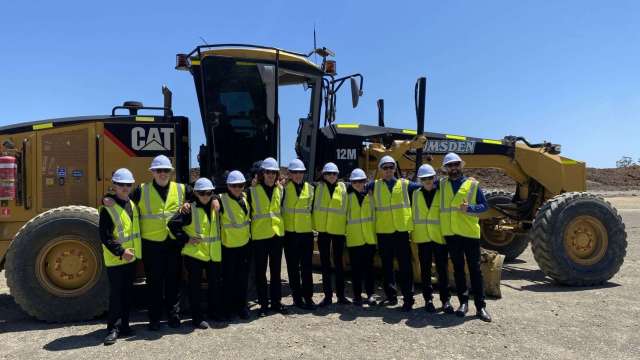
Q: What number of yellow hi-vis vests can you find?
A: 11